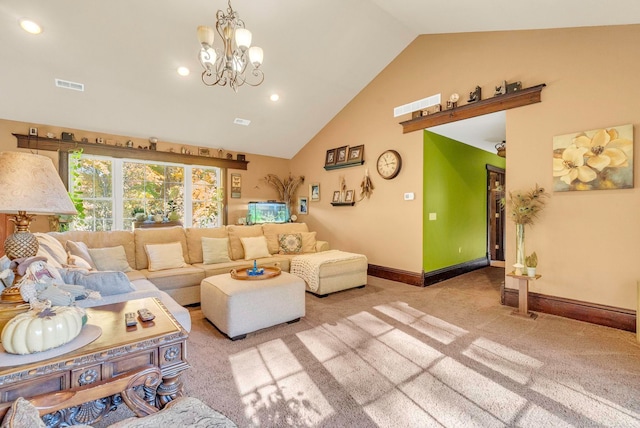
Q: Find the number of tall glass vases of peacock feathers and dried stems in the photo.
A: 1